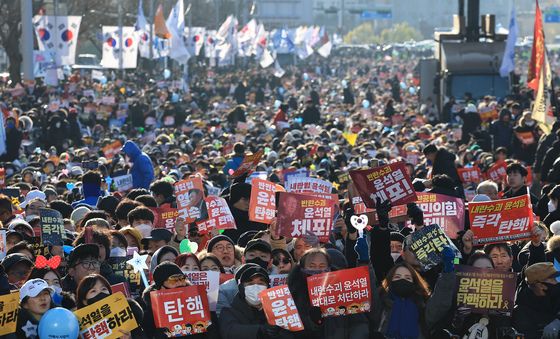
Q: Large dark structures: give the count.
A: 1